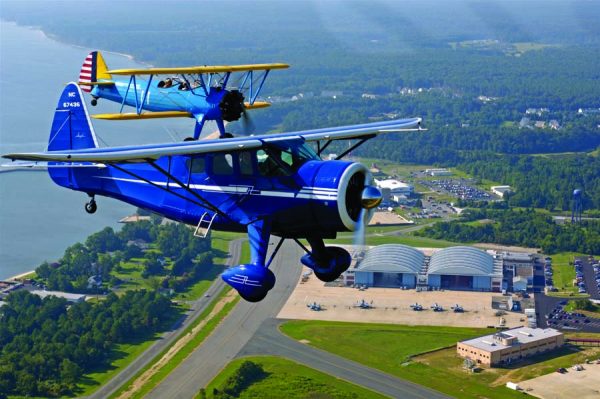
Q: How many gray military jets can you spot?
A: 5